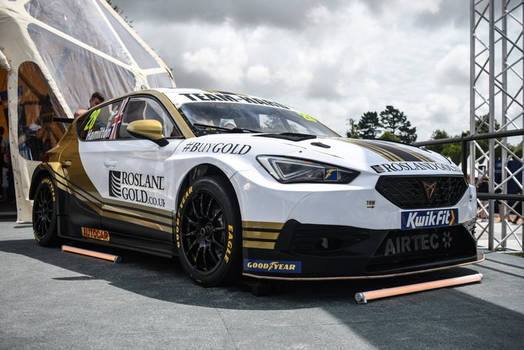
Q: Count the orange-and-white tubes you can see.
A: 2